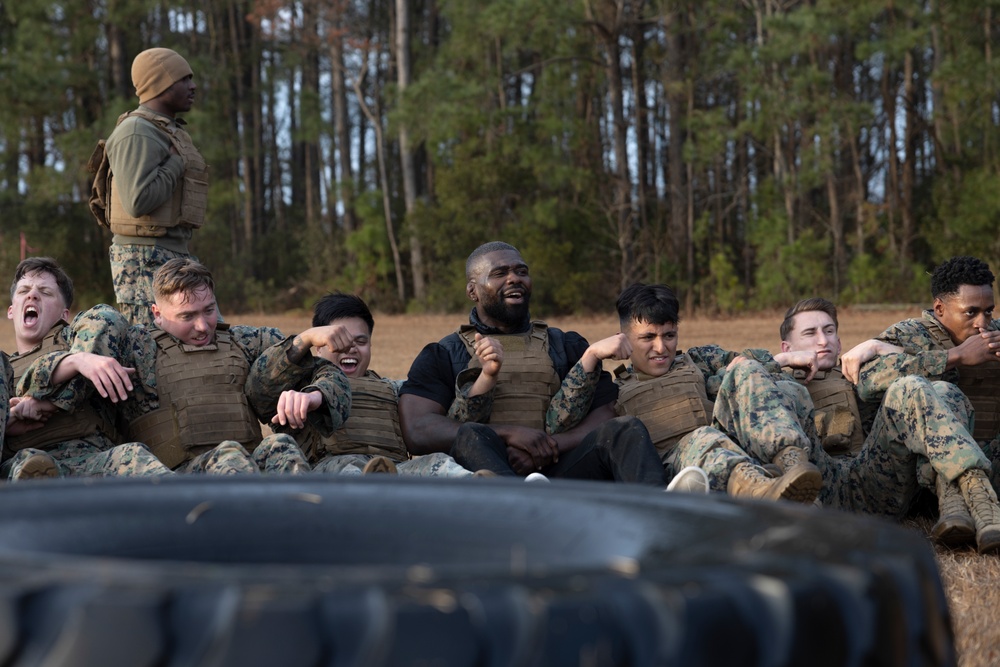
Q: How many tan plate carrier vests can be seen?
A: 8